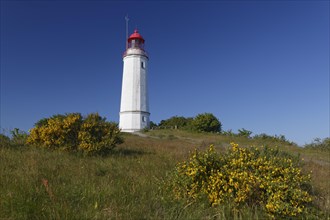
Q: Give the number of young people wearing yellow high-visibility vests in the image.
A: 0